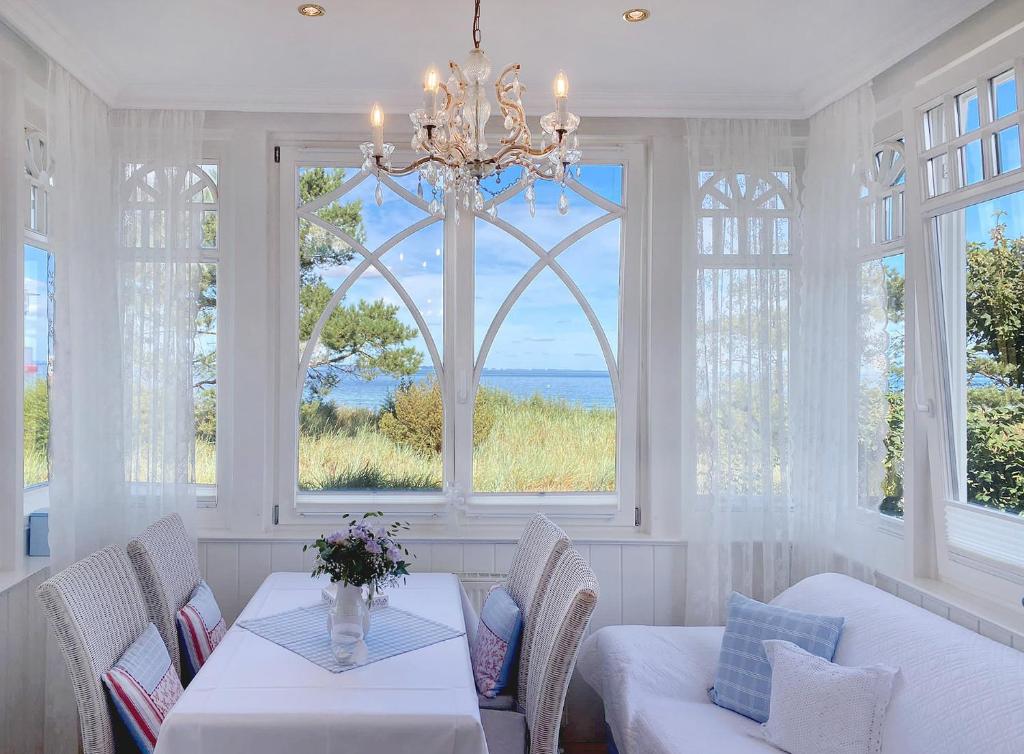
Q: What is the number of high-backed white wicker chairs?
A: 4